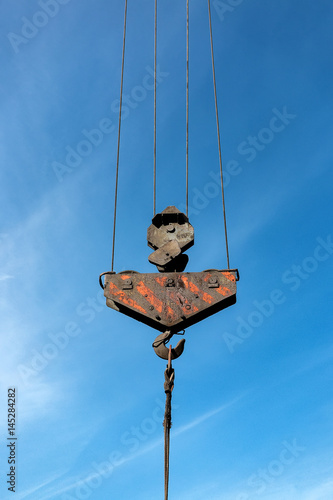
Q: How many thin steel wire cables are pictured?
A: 4